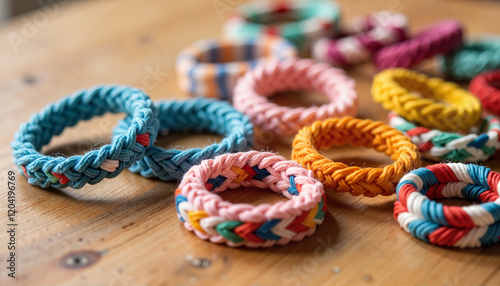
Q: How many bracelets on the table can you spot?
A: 14